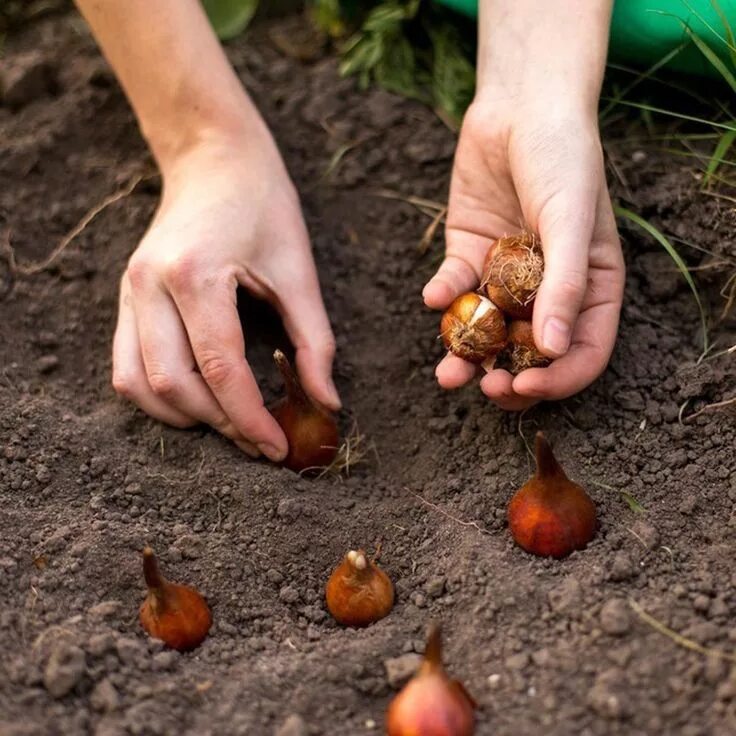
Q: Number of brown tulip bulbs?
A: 8